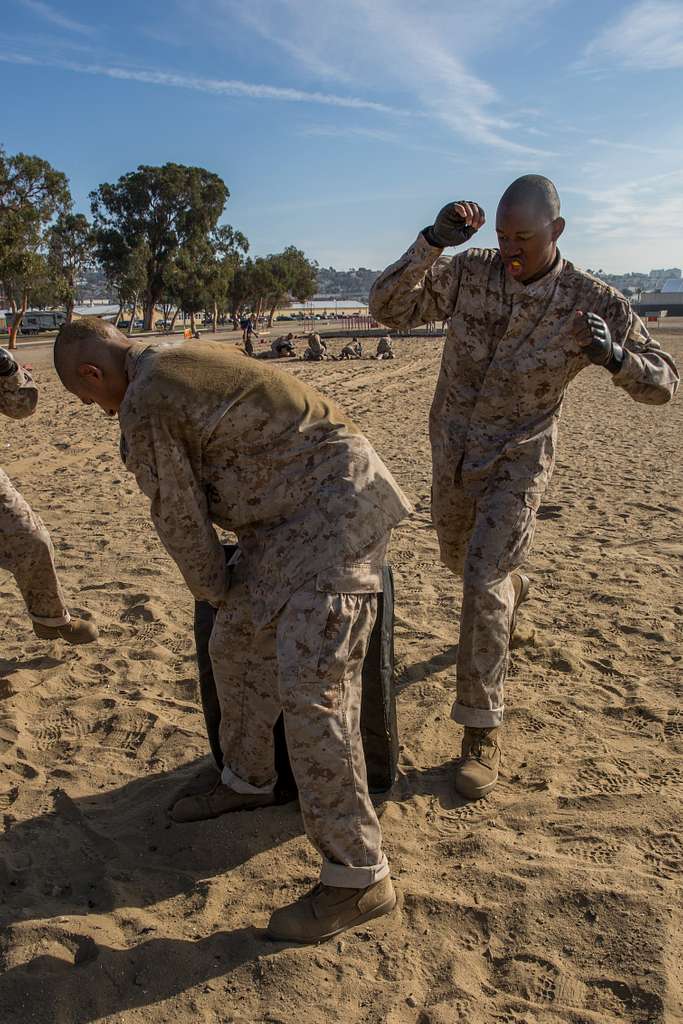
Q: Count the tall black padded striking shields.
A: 1